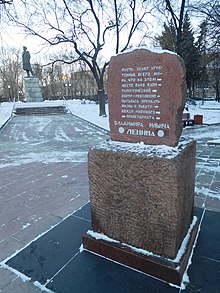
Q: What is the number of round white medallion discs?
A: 2